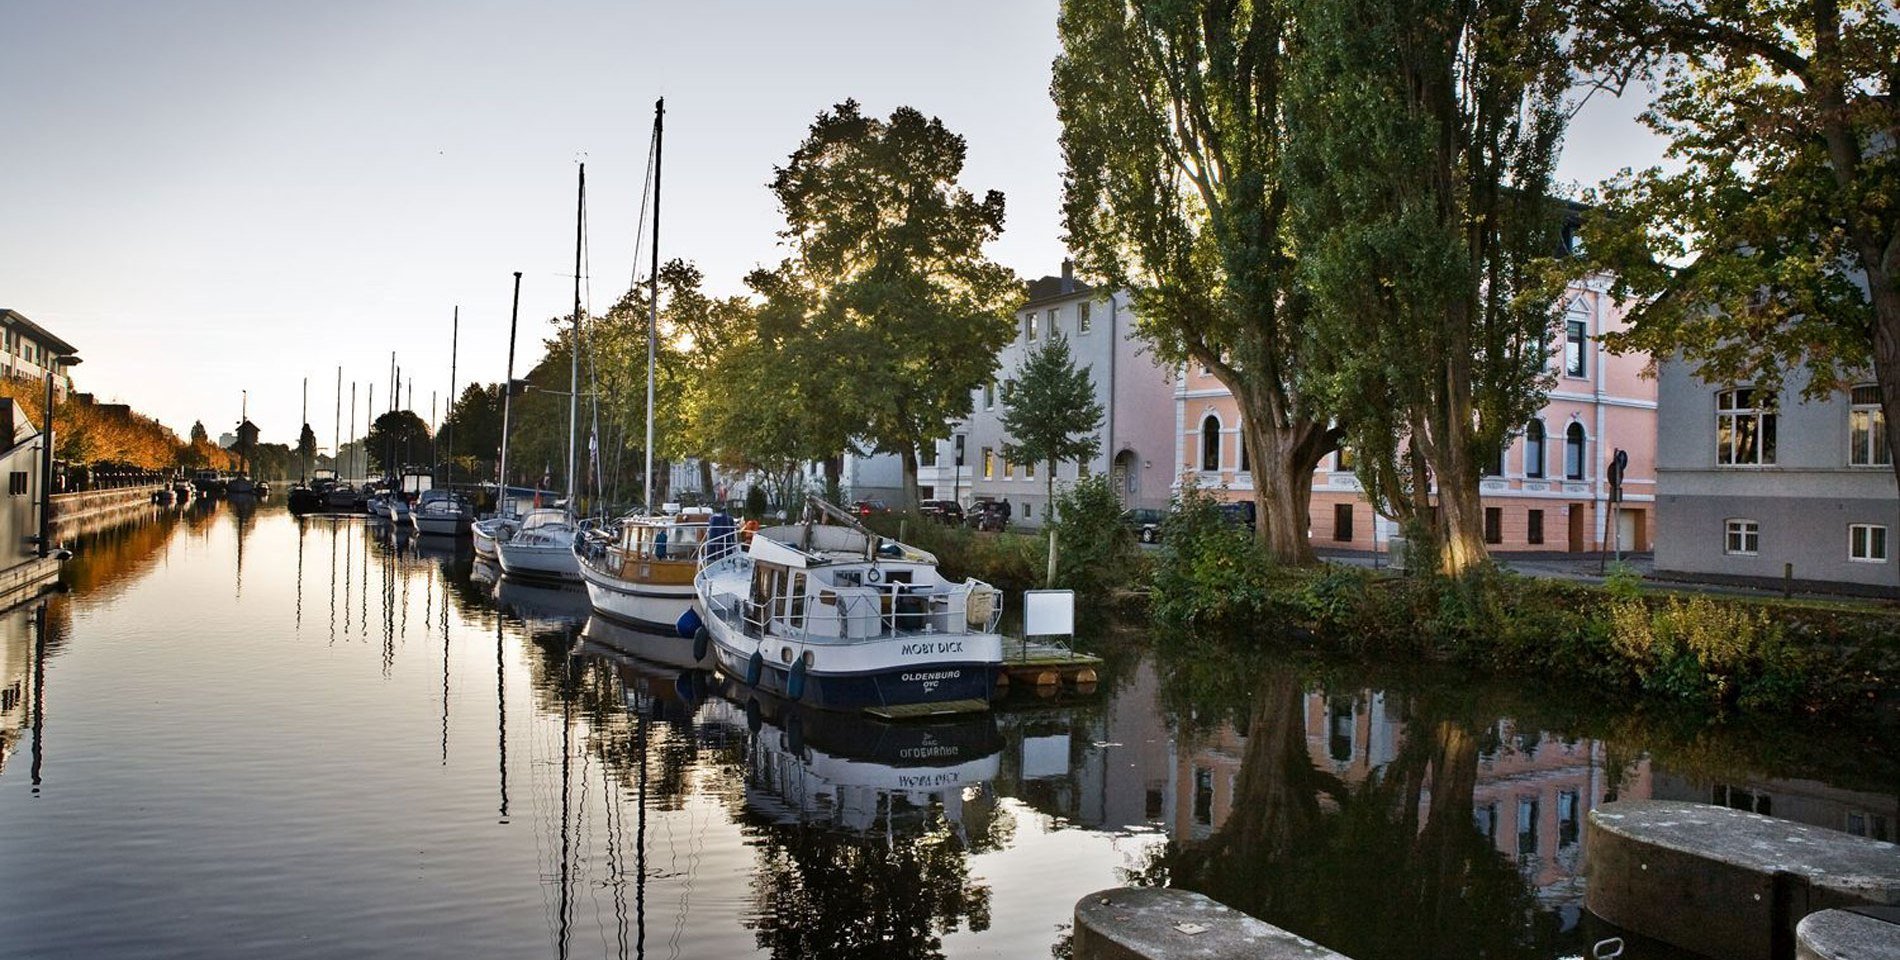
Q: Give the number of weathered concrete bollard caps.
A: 3